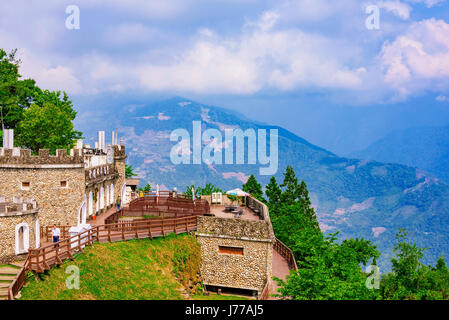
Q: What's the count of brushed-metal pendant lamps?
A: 0